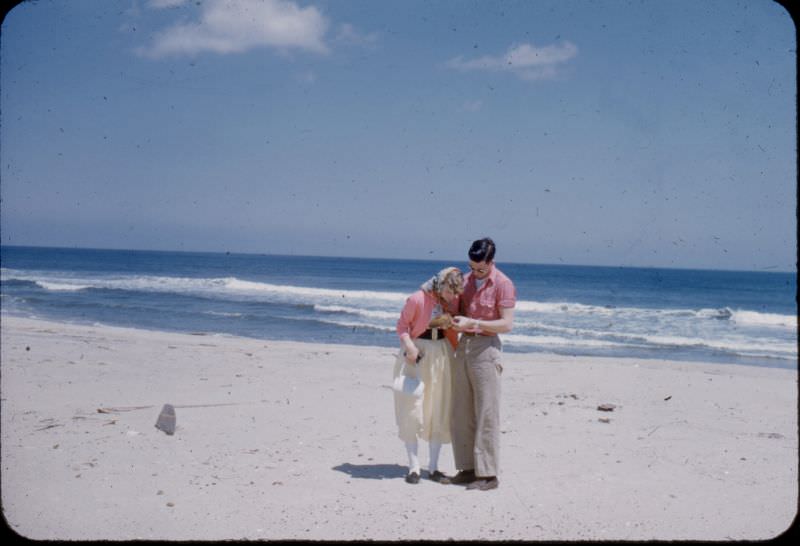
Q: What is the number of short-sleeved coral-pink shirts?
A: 1